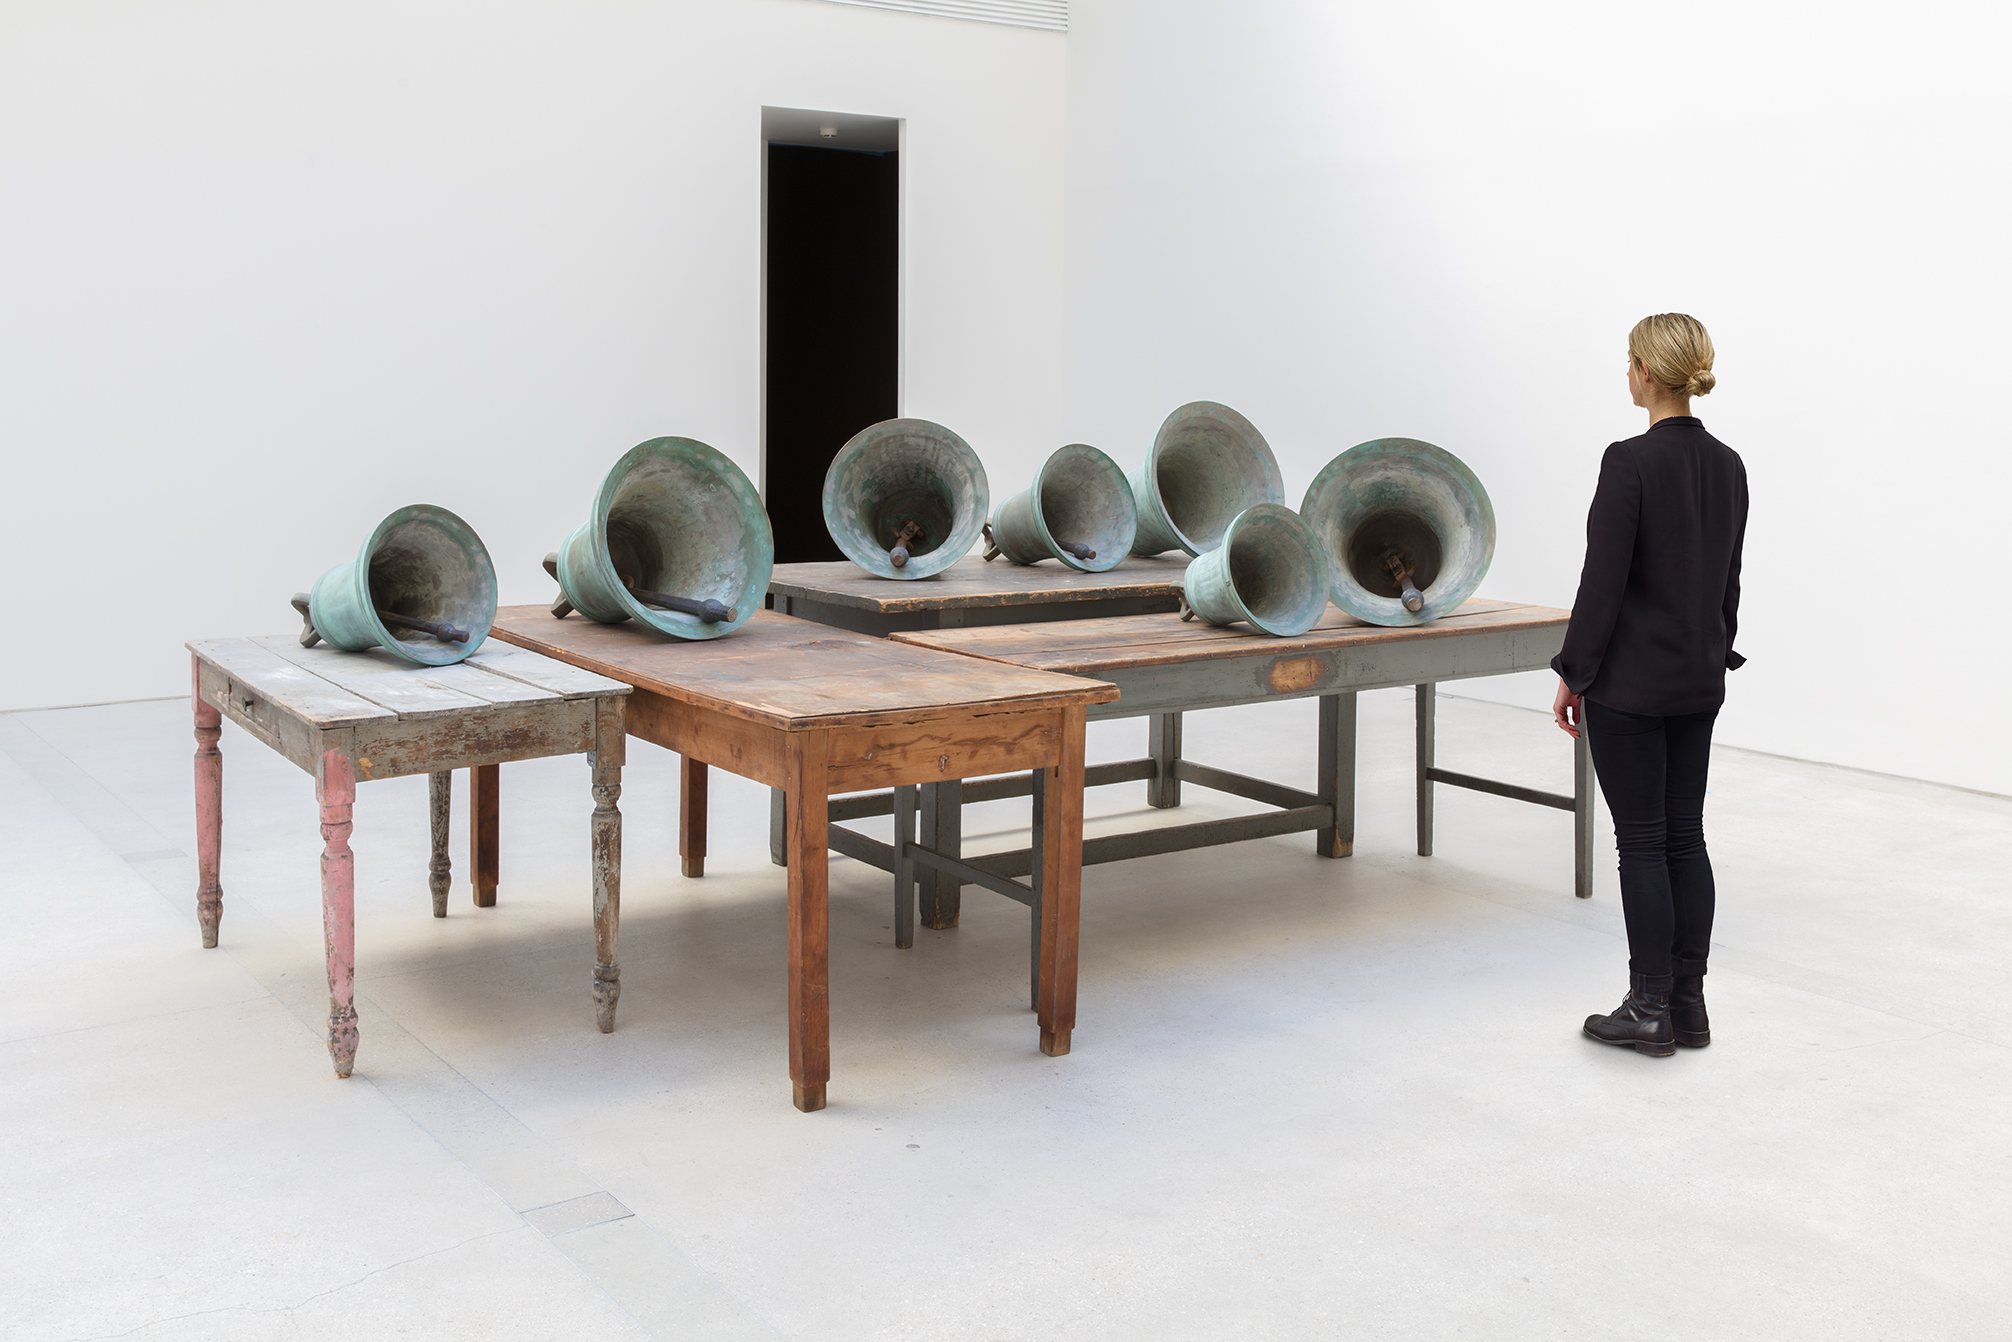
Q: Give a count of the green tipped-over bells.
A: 7